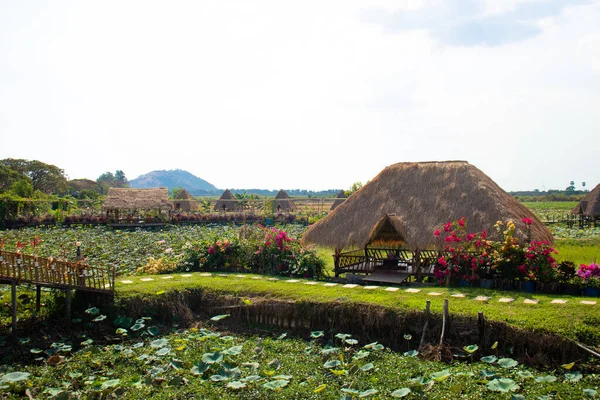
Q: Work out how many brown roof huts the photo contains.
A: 7